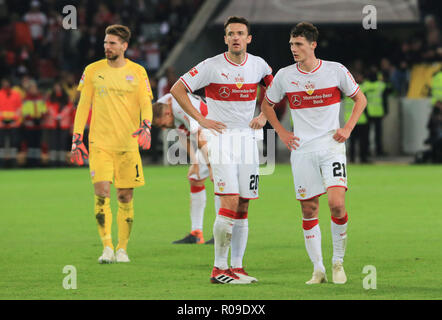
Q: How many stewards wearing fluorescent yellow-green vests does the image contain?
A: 3